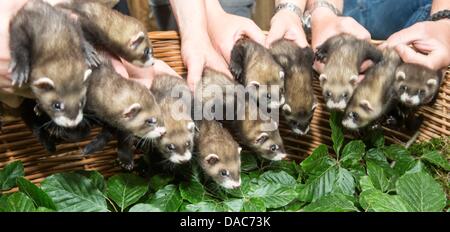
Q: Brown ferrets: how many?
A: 11